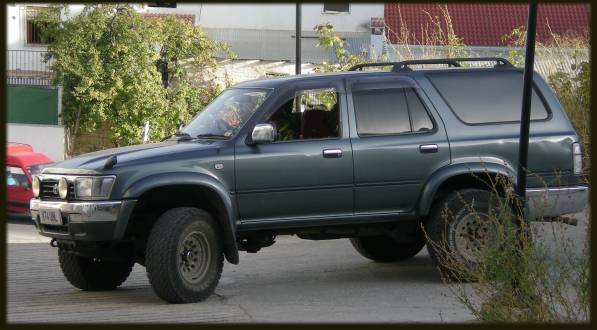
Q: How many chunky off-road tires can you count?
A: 4